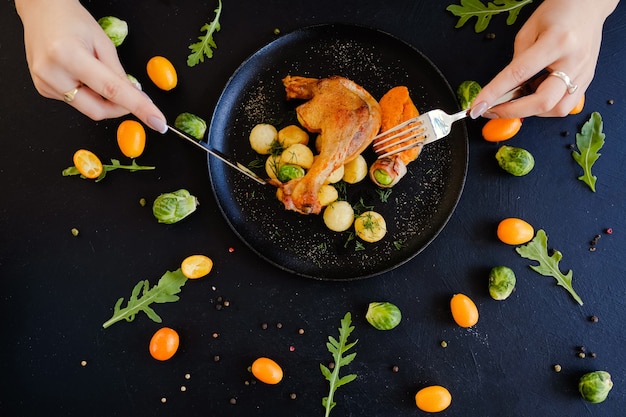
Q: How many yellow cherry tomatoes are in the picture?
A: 11